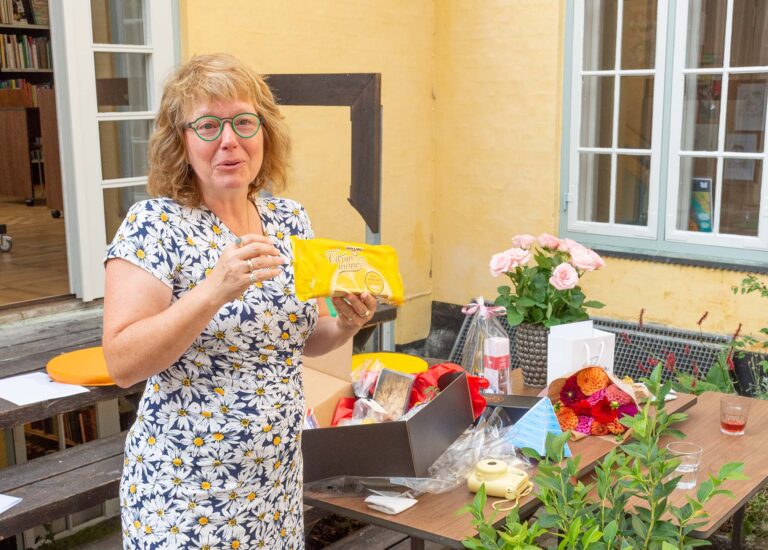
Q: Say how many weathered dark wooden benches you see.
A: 2